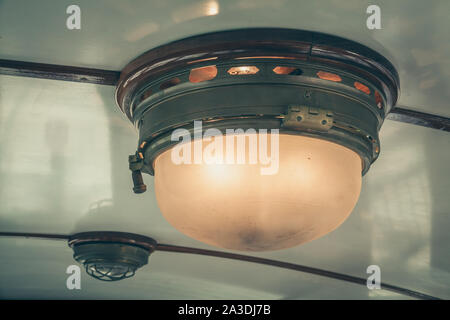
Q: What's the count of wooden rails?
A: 2